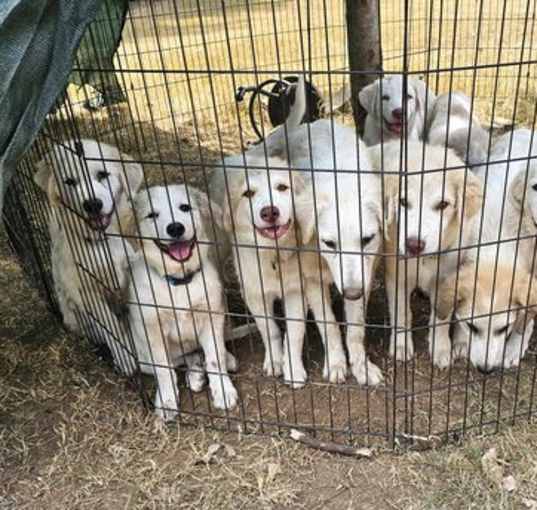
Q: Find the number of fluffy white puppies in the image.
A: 8